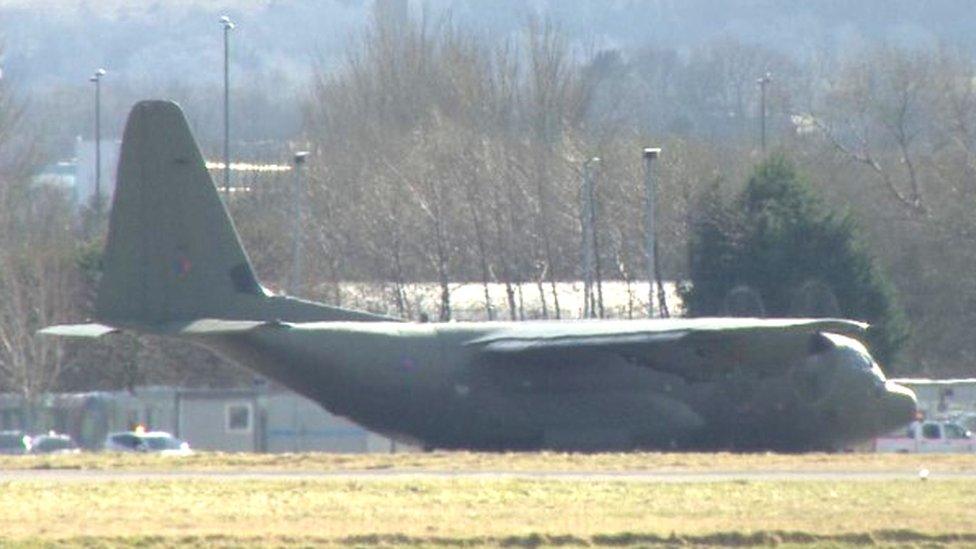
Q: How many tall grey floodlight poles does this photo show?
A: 6